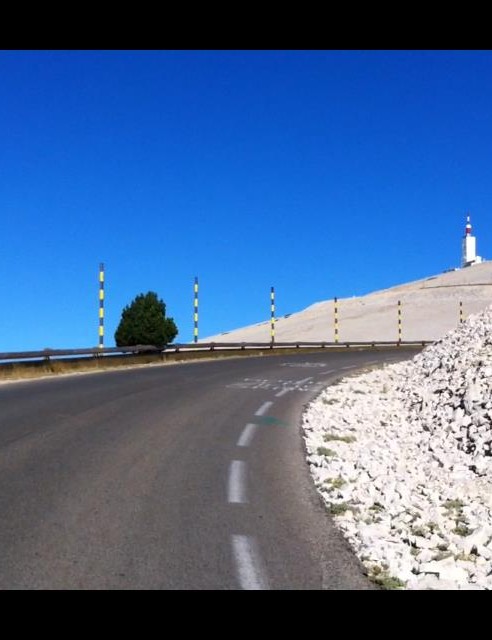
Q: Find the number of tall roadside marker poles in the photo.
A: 6